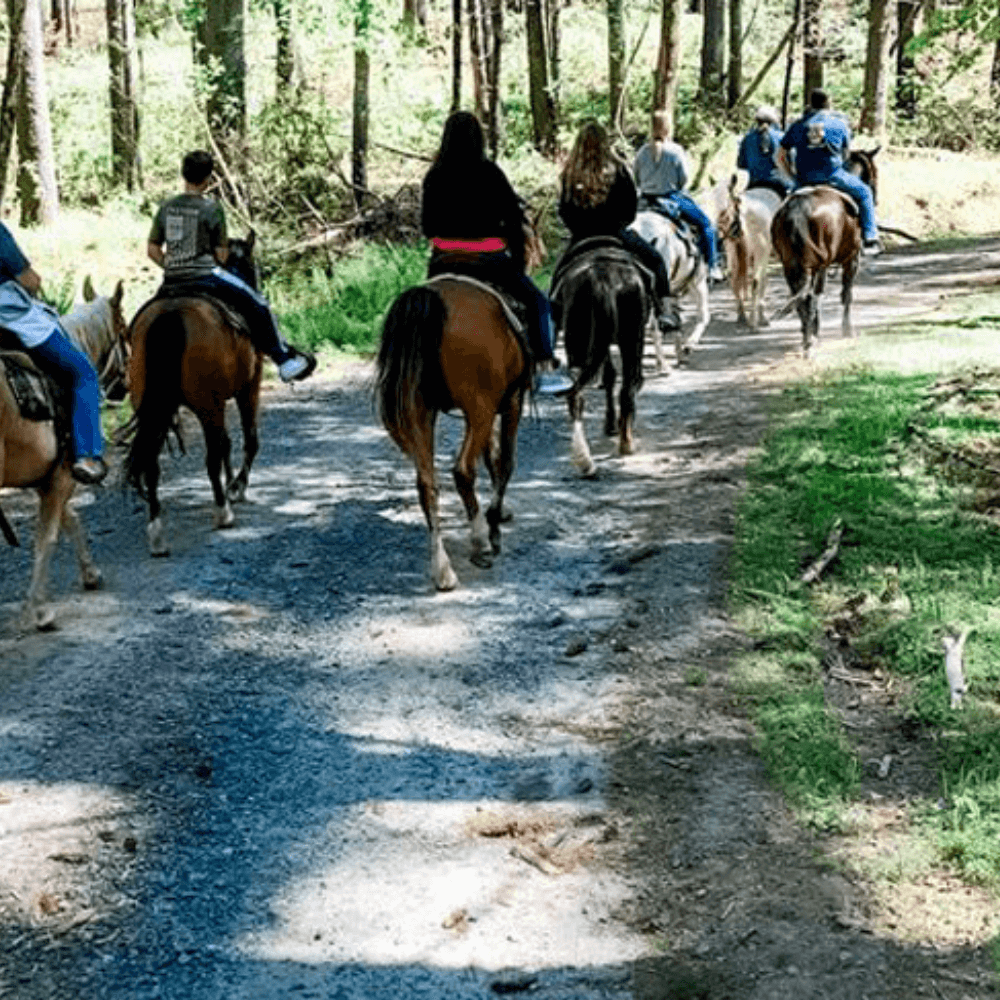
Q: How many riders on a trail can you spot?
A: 7